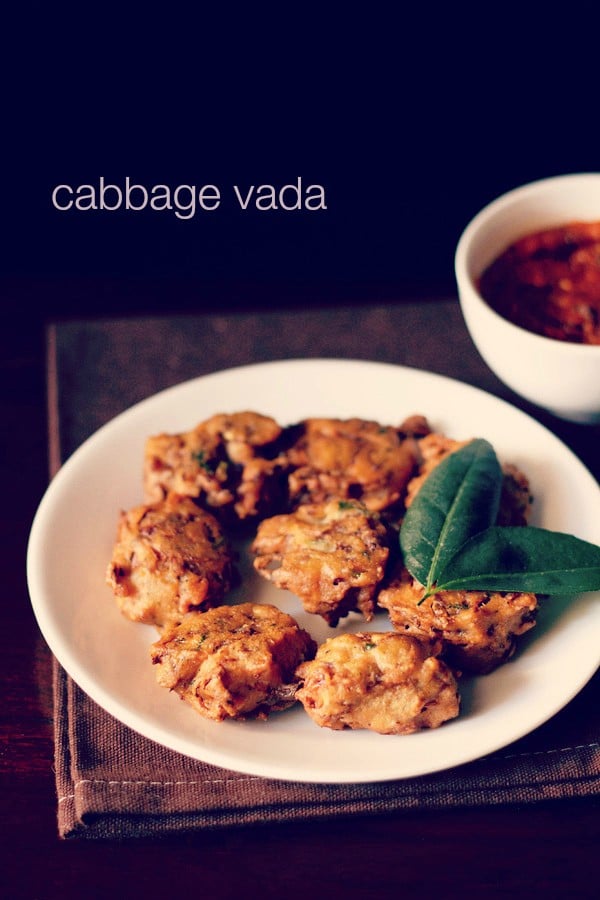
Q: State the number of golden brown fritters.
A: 8